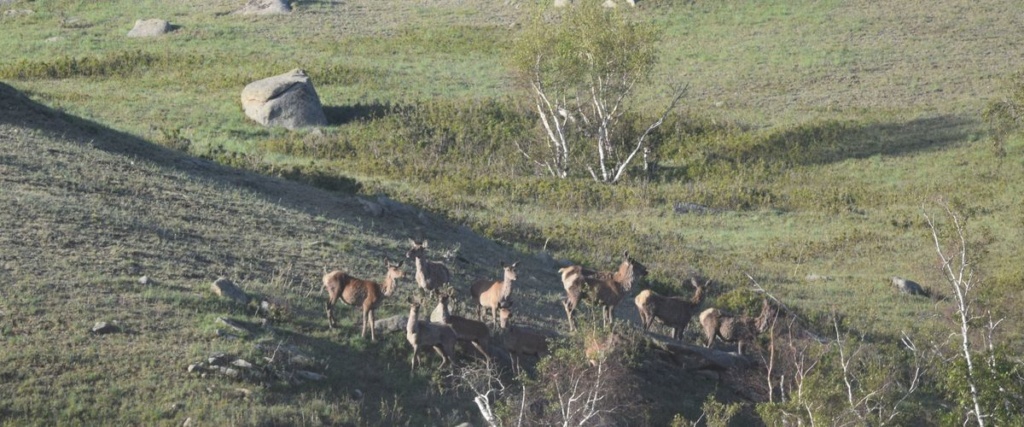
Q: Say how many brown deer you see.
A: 9